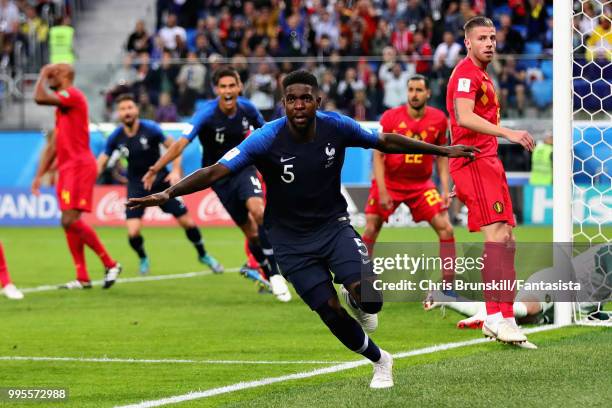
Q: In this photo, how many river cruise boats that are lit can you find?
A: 0